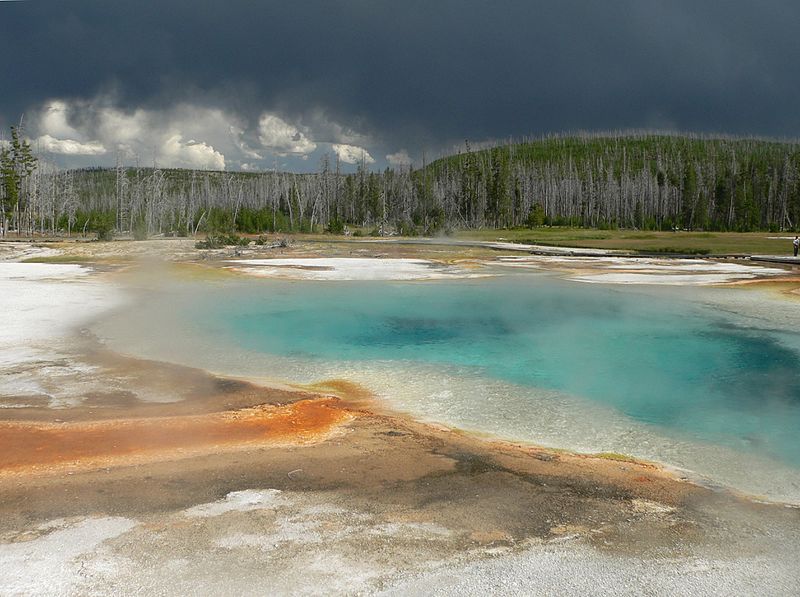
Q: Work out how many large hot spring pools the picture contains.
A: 1